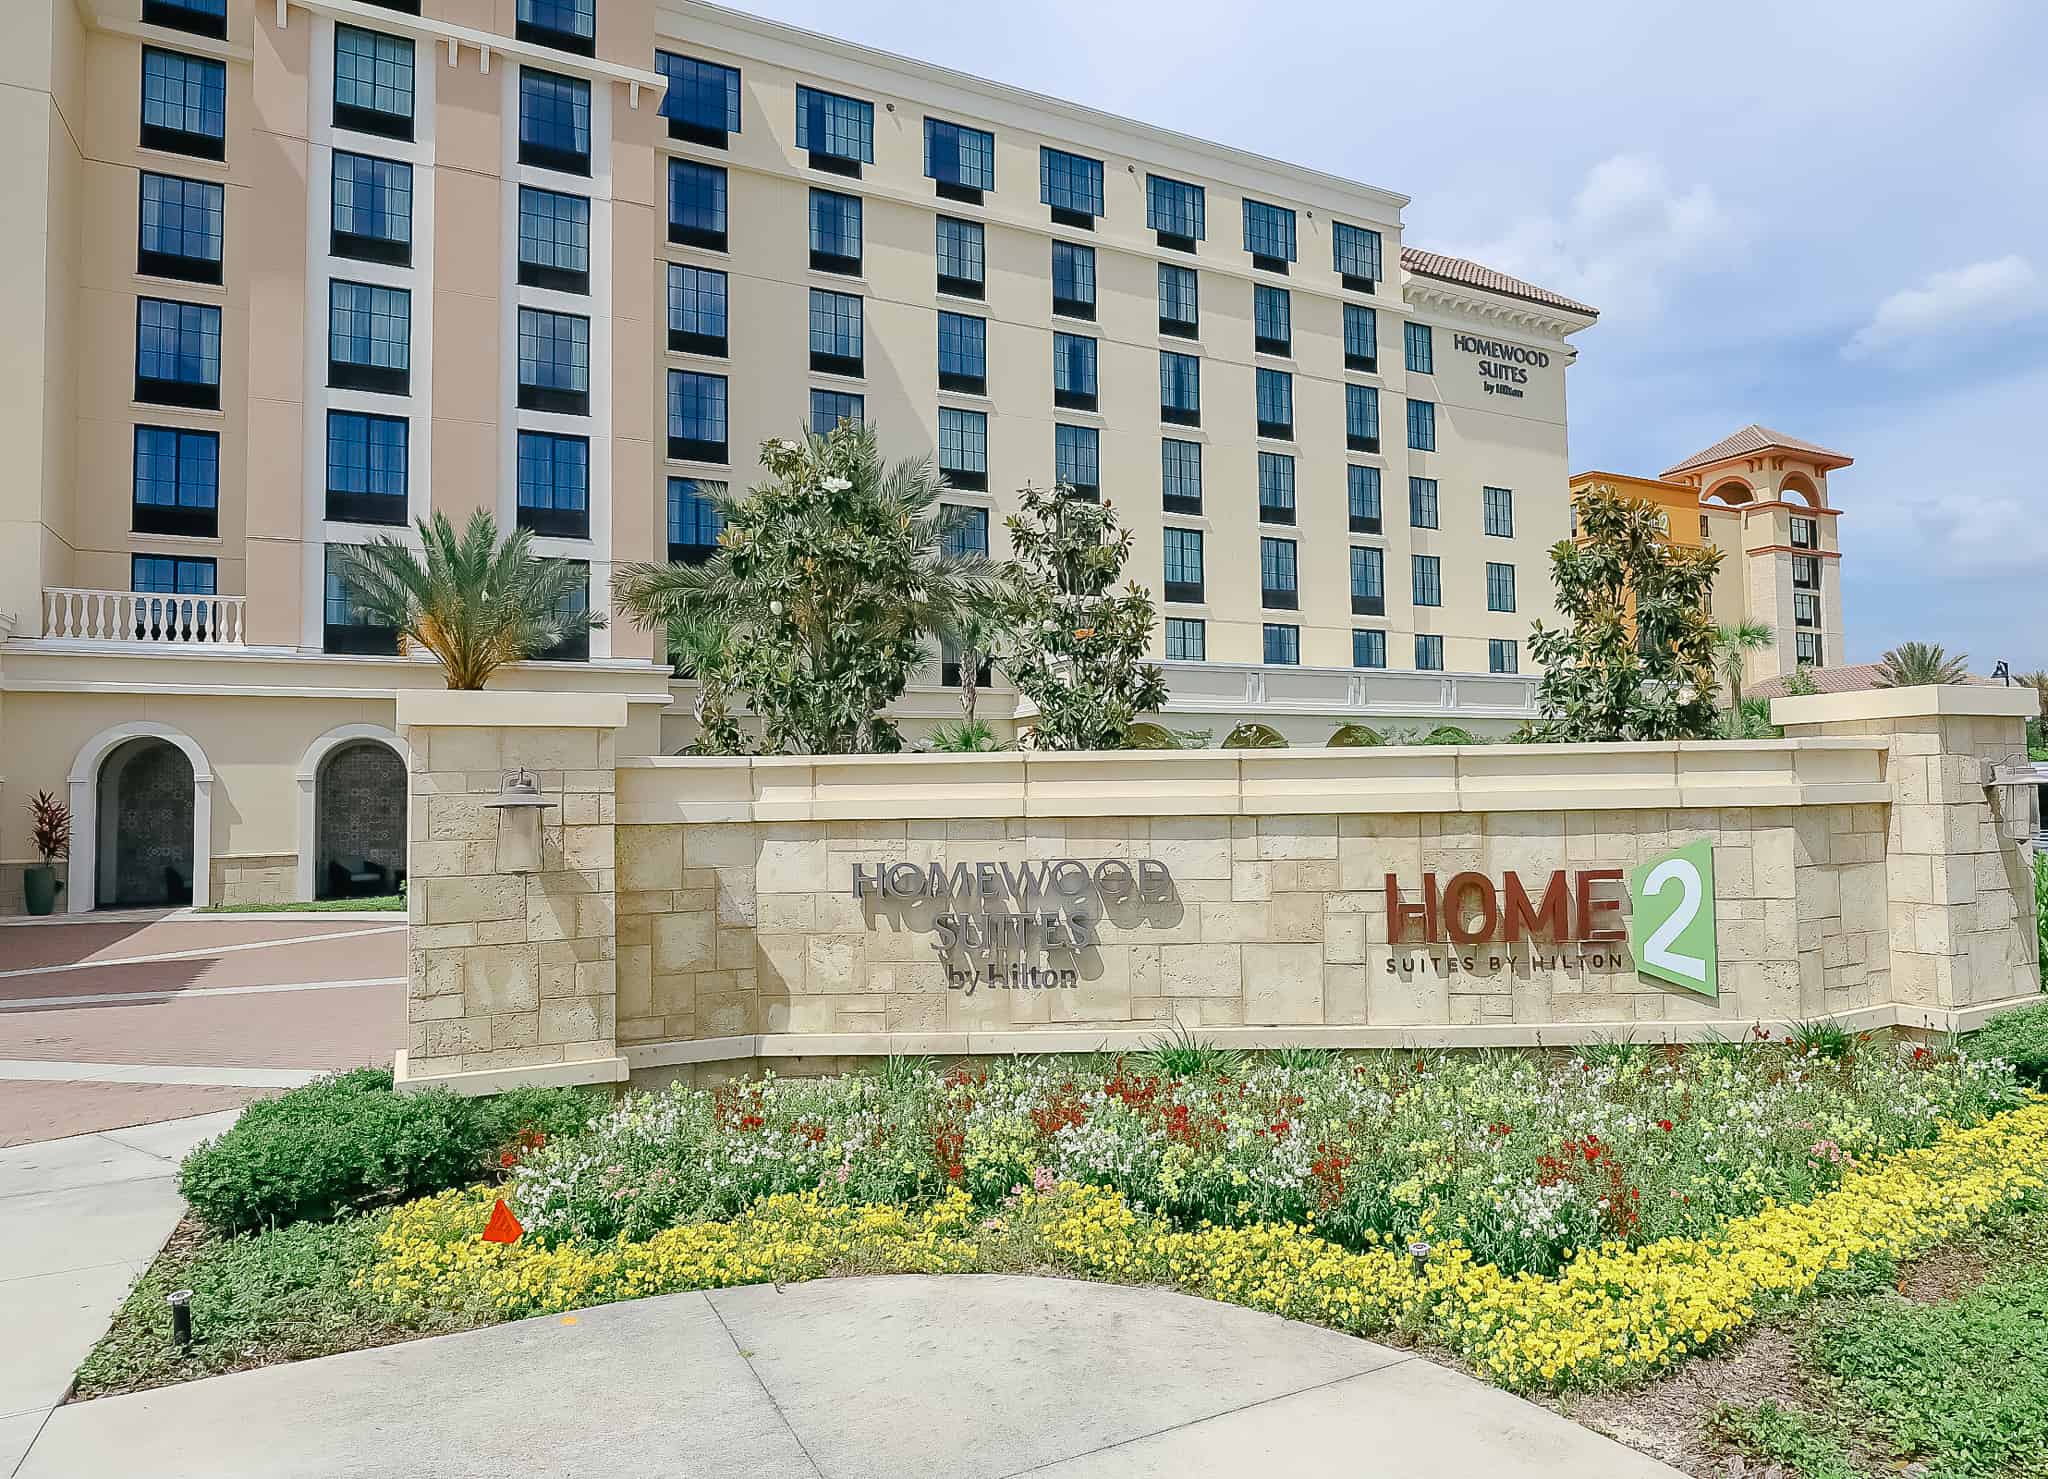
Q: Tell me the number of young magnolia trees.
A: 3